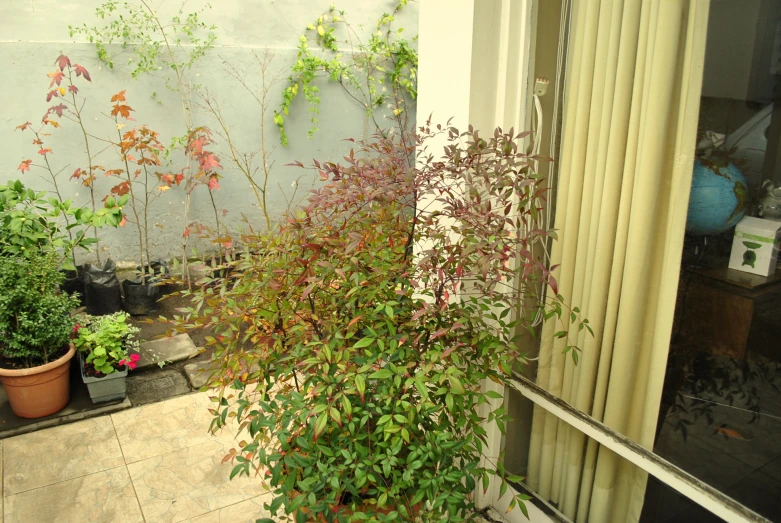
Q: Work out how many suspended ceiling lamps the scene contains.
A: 0